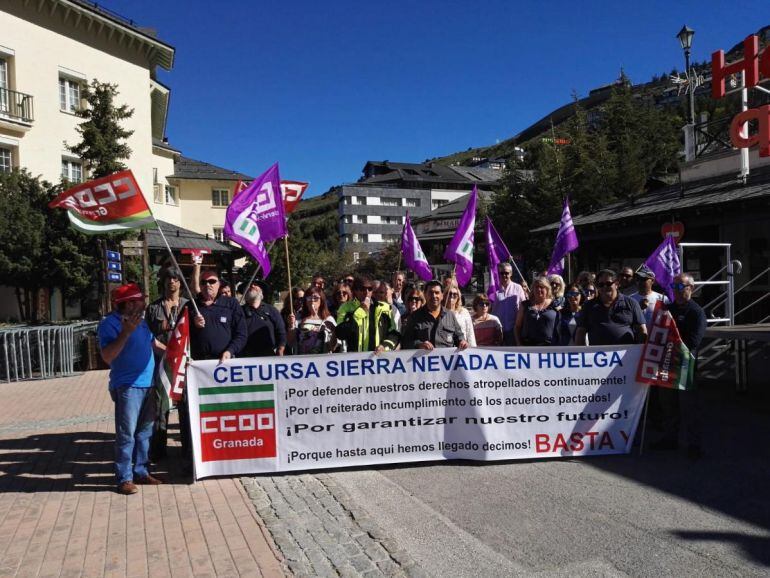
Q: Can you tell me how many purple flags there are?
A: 6